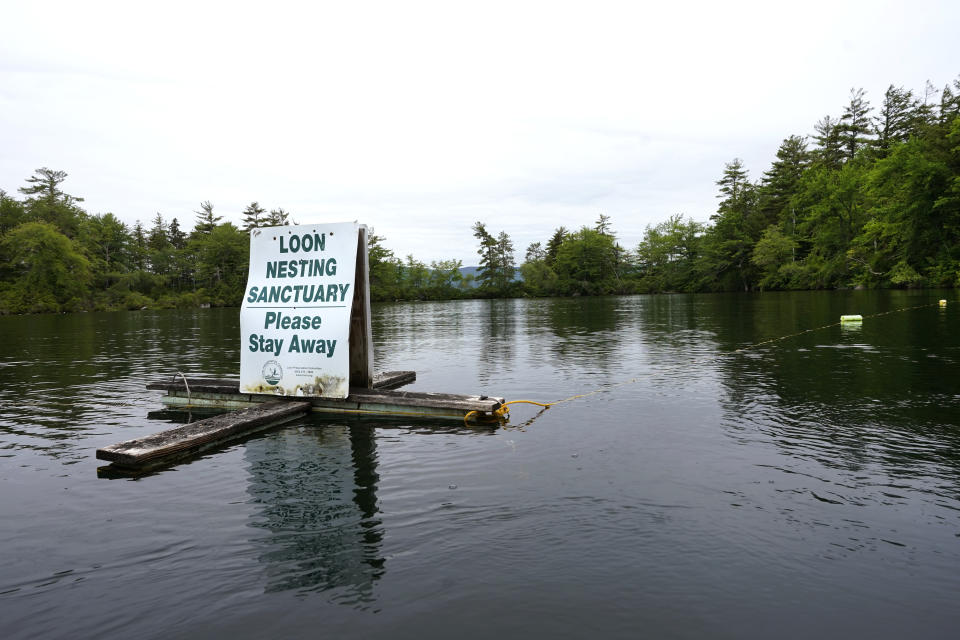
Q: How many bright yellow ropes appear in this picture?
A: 1